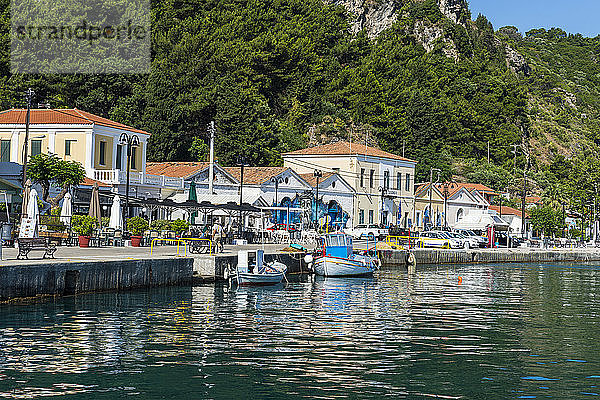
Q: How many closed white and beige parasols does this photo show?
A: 5